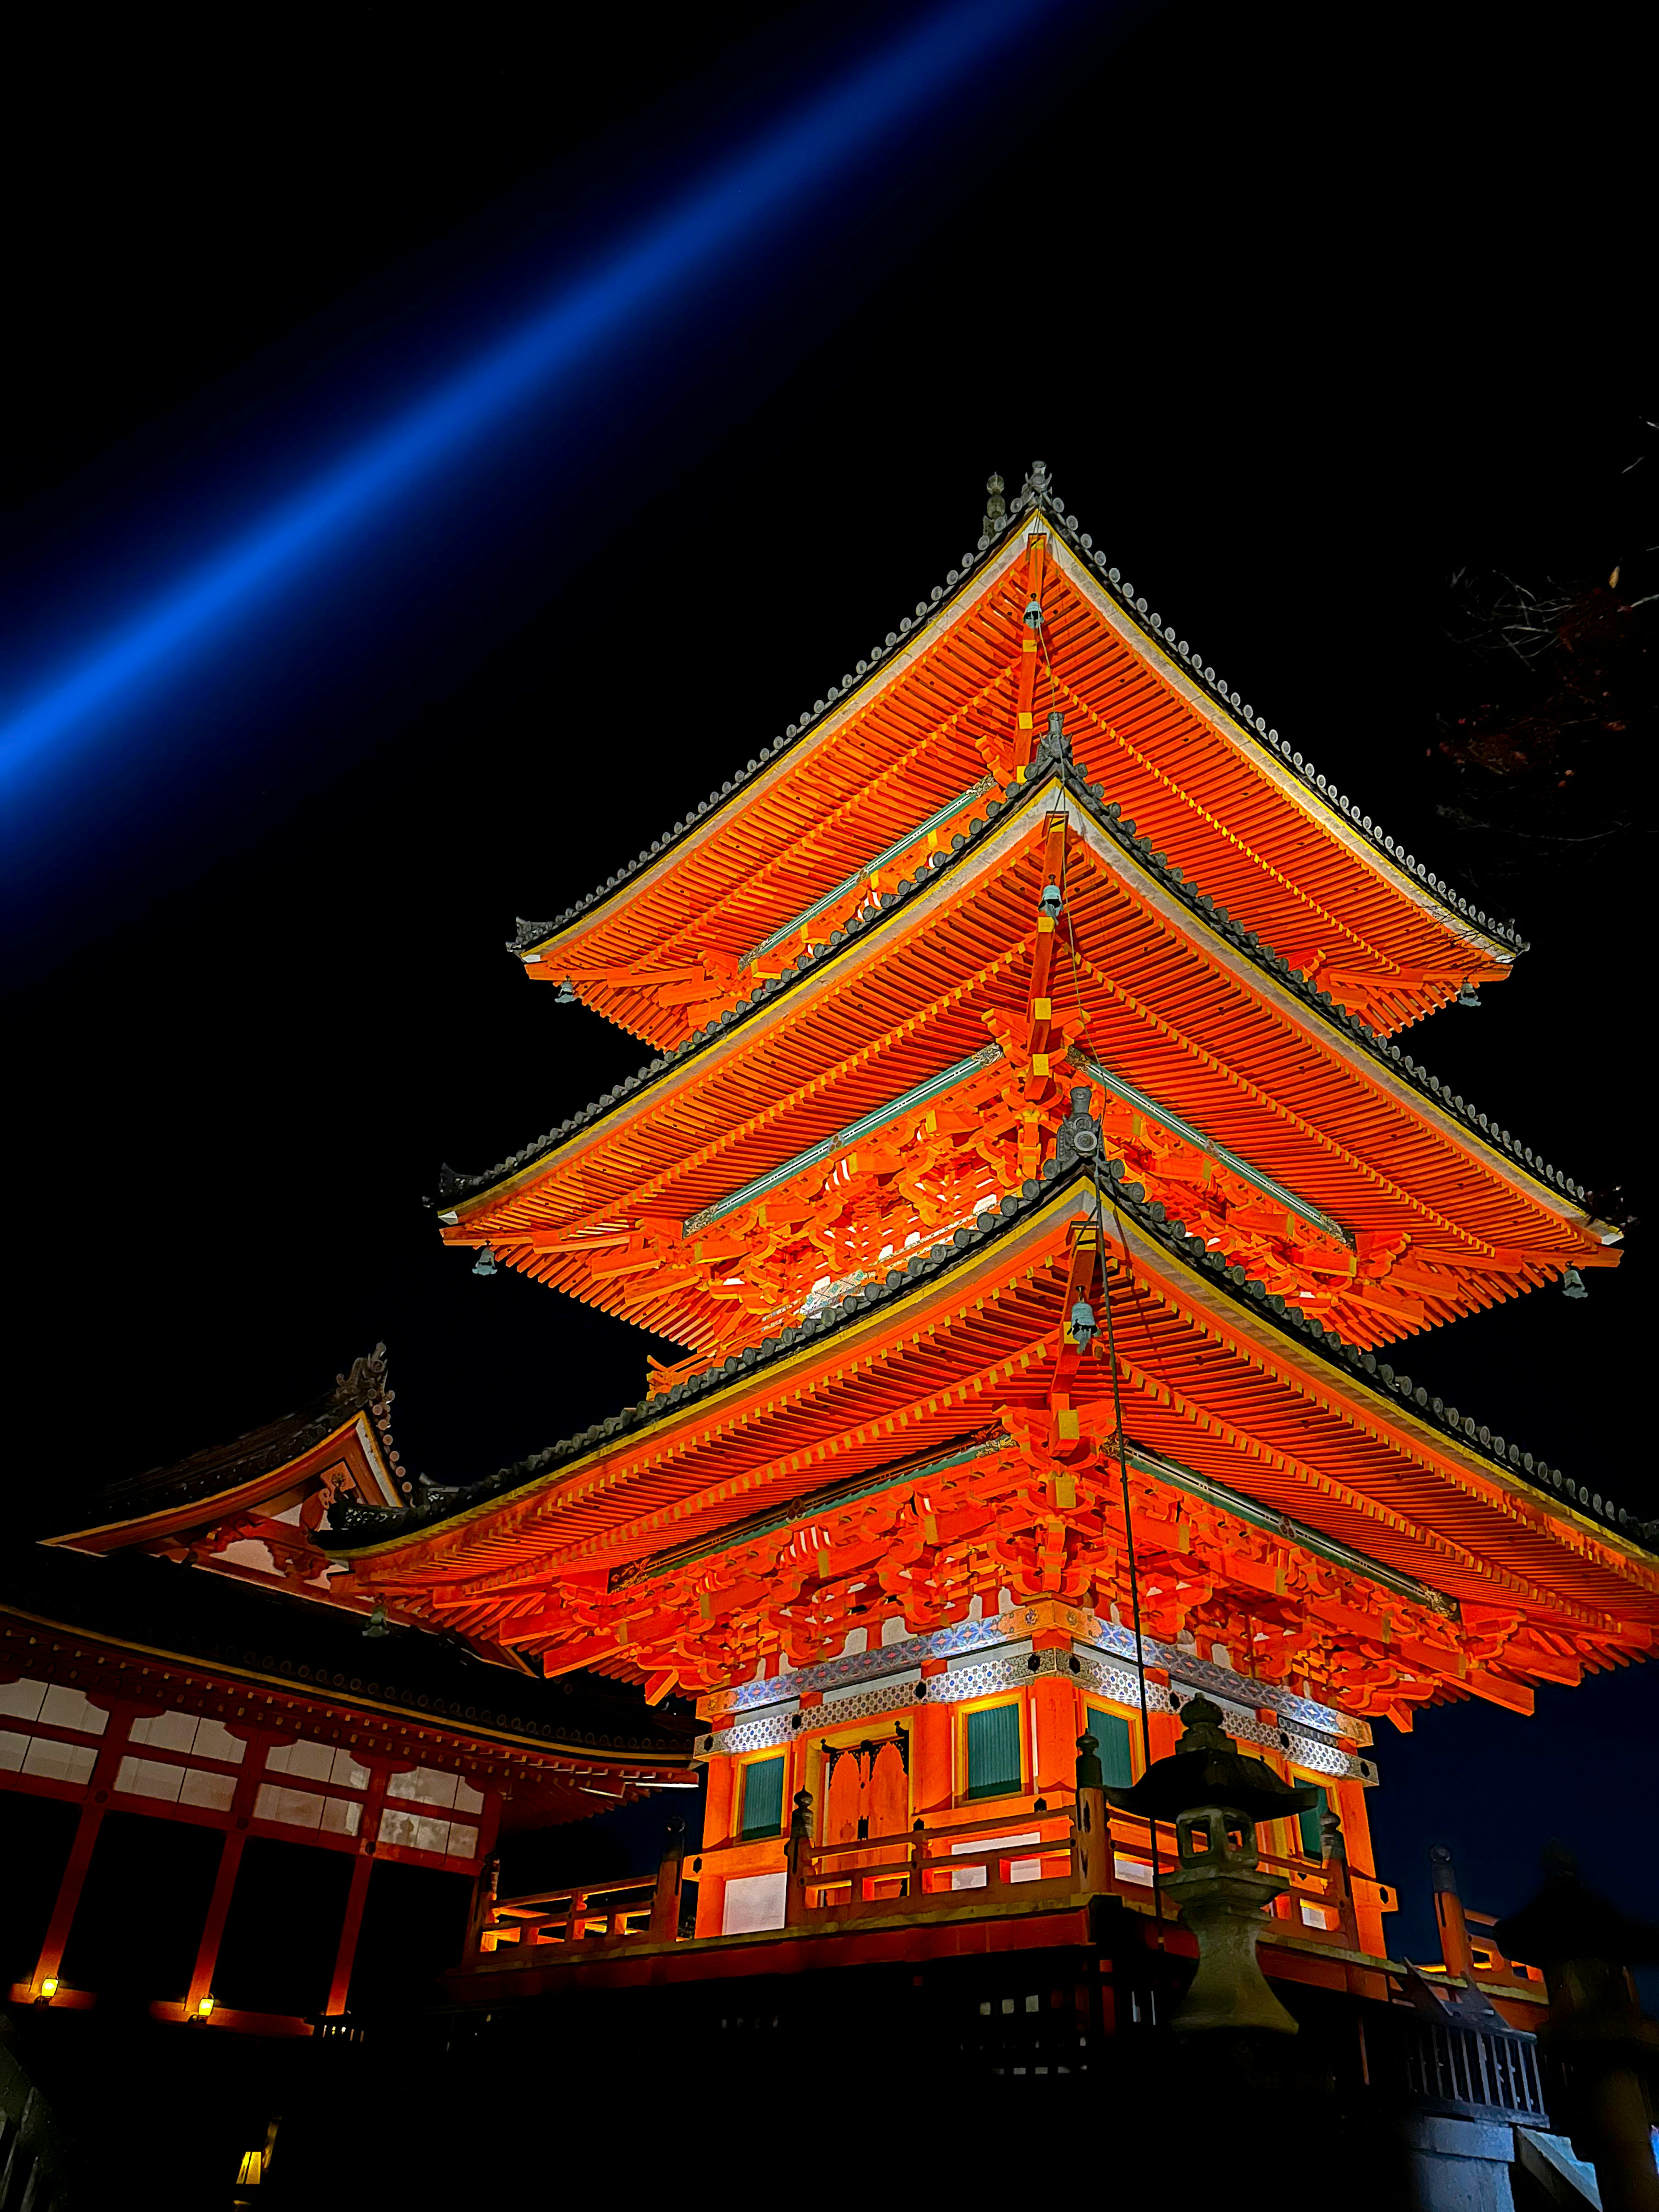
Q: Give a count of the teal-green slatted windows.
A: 4